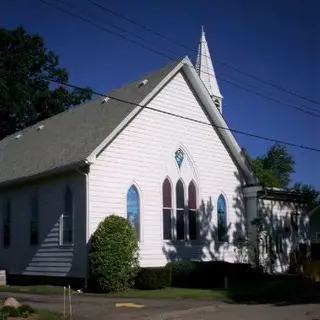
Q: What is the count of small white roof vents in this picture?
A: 4